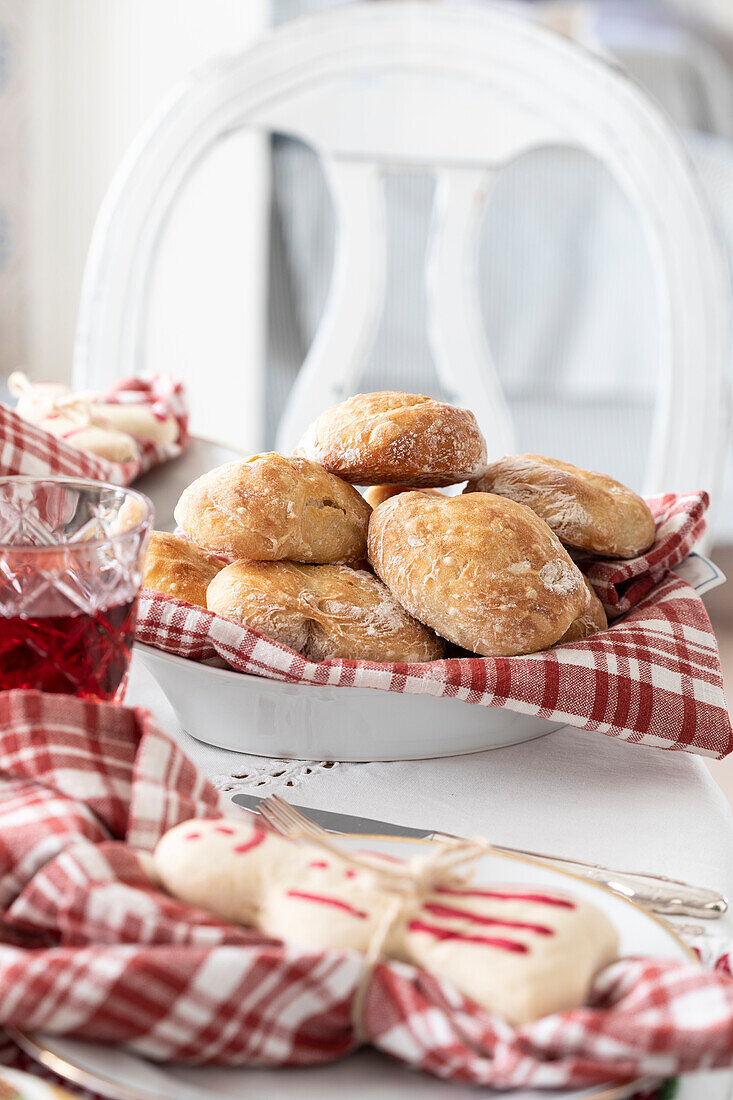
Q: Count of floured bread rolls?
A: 8